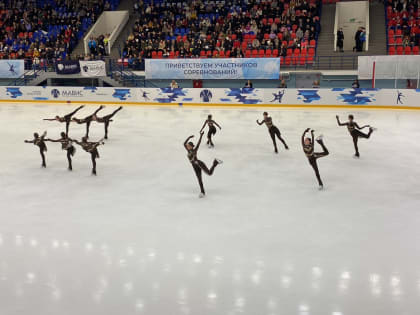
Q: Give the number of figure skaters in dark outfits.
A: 11